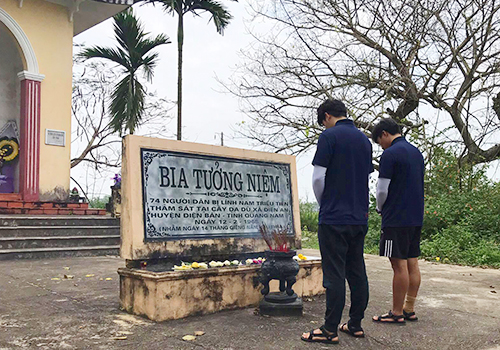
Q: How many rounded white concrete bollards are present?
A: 0